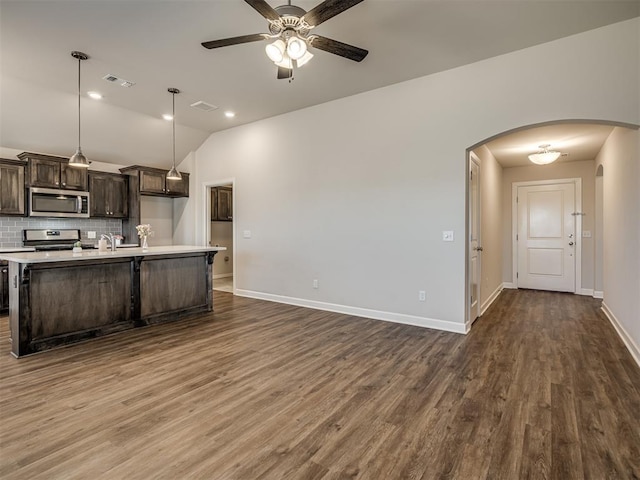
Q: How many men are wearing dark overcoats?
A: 0